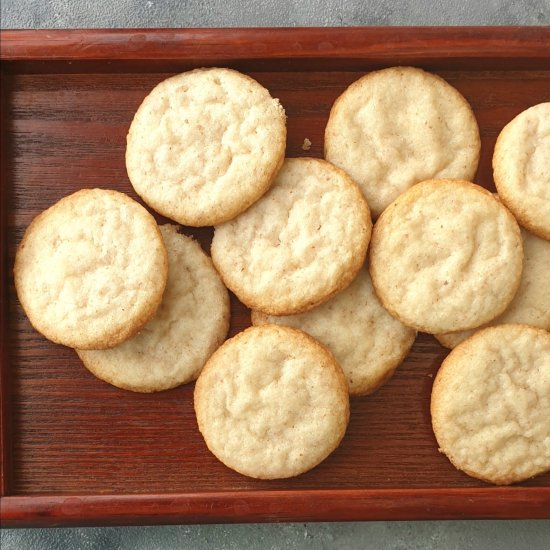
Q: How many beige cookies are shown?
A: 11